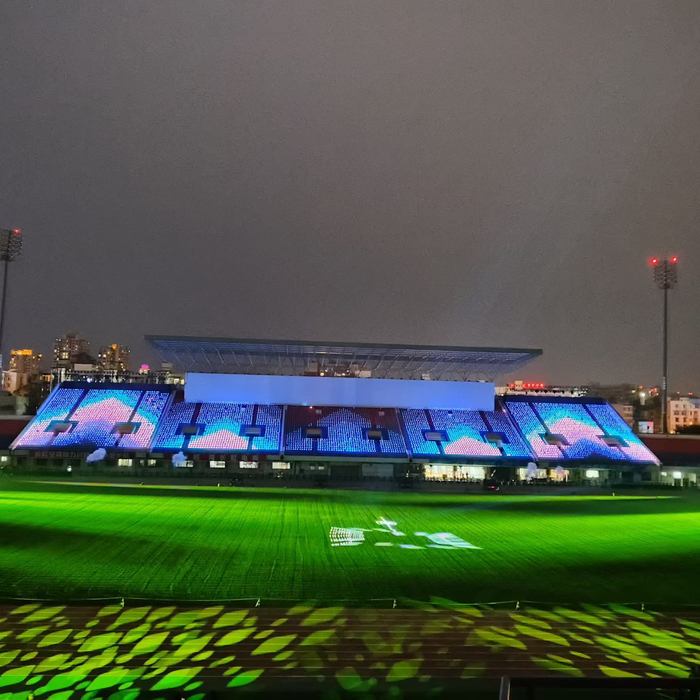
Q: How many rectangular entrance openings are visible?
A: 10